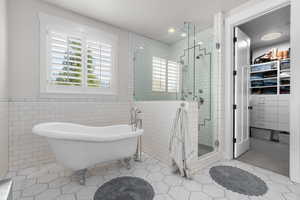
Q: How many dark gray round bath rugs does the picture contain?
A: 2